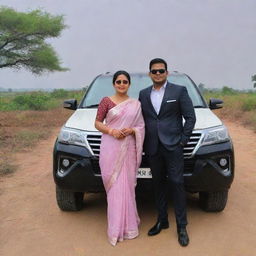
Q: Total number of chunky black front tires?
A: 2